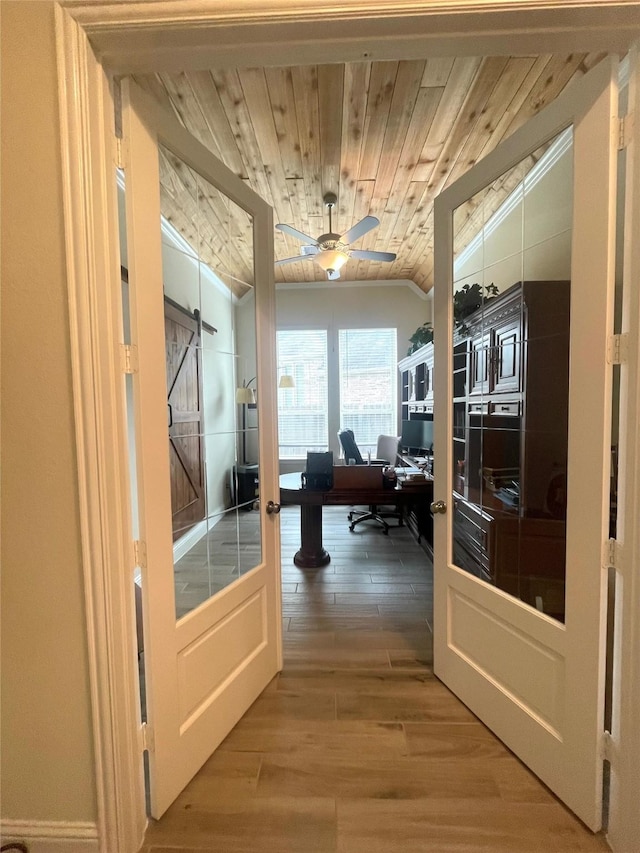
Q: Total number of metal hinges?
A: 8